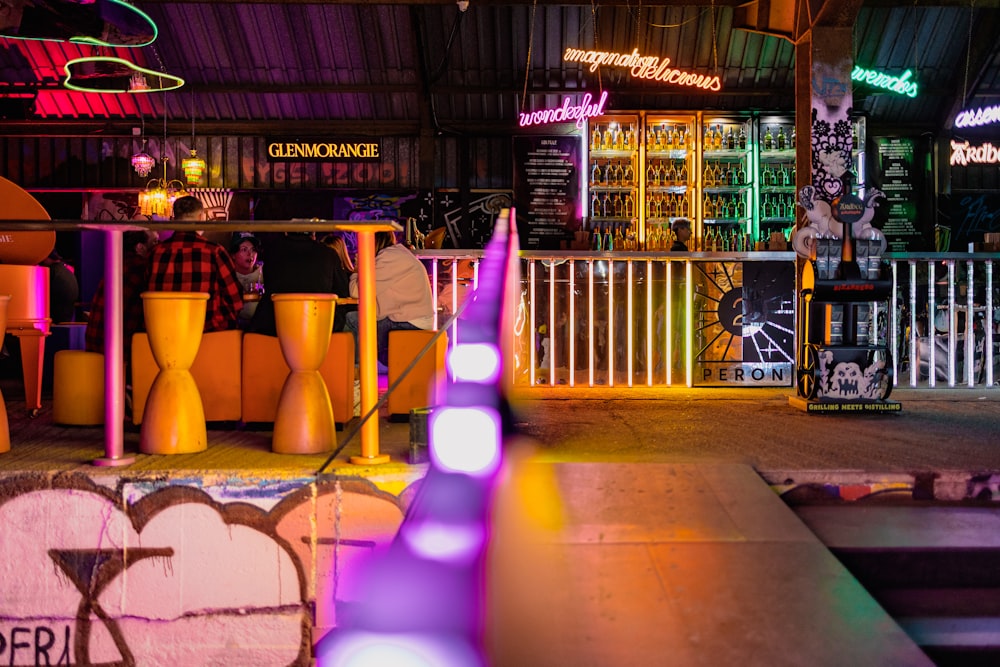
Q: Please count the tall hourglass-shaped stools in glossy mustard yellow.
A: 2